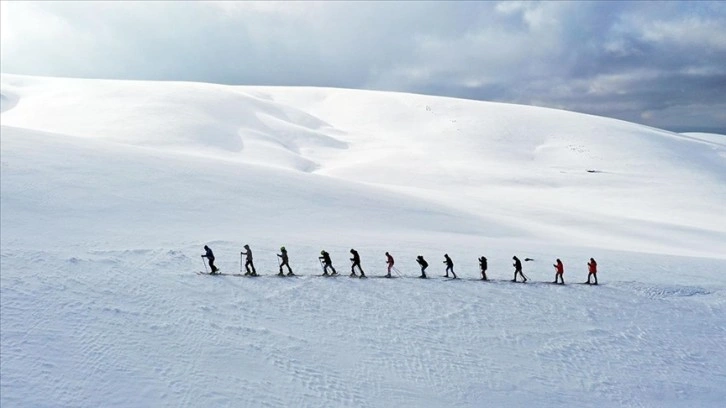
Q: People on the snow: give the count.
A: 12